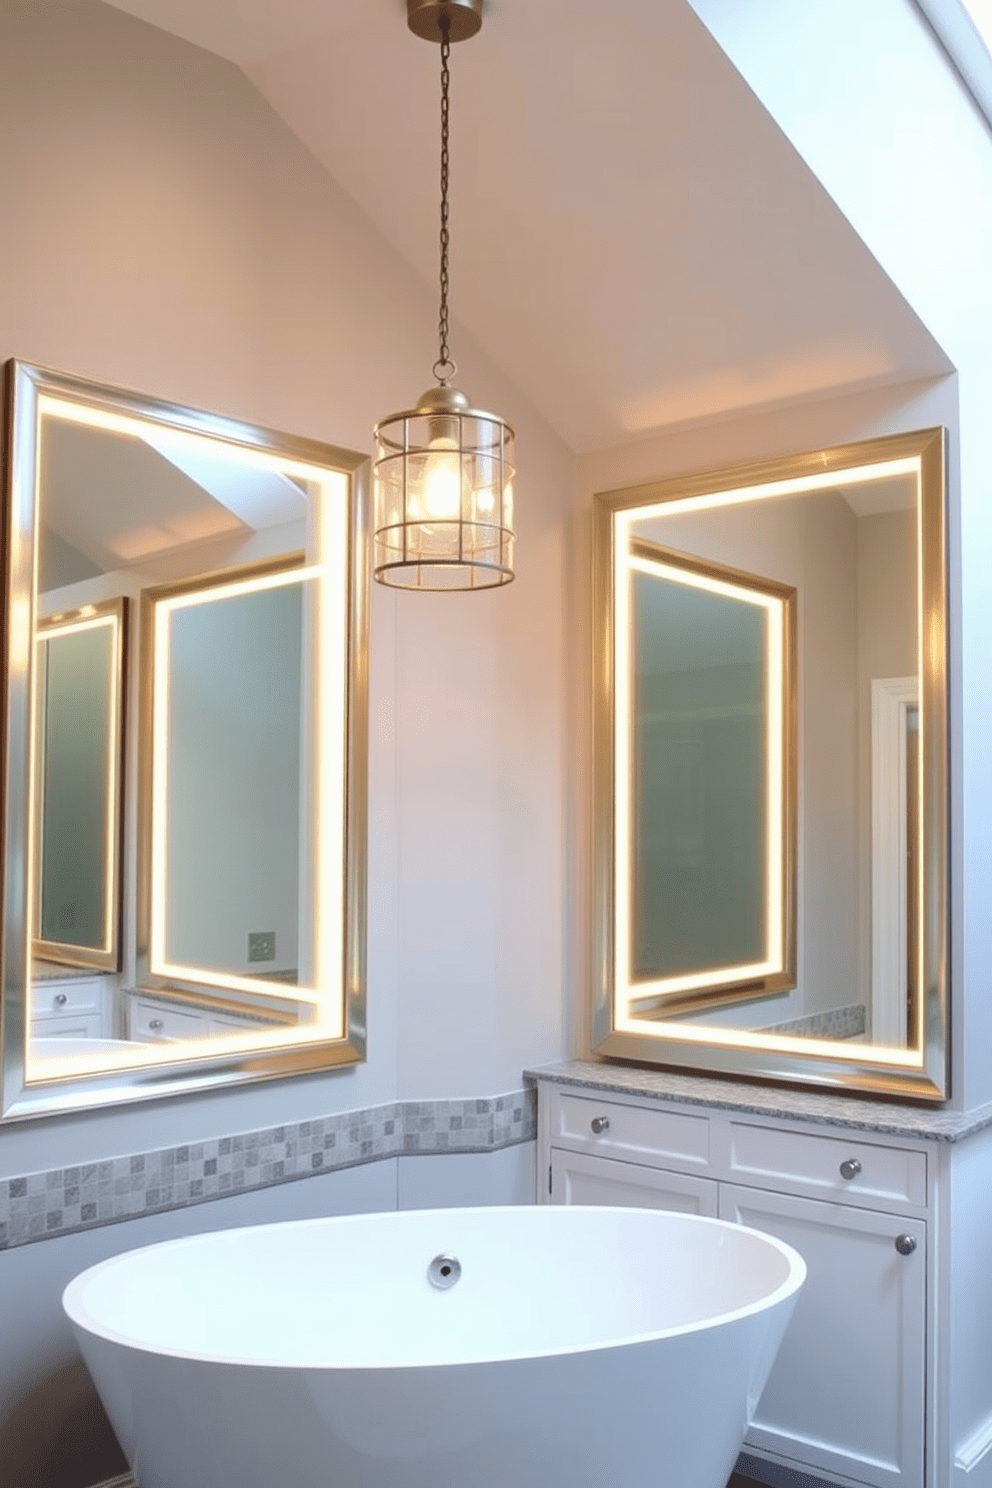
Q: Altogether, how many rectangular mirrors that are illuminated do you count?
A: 2